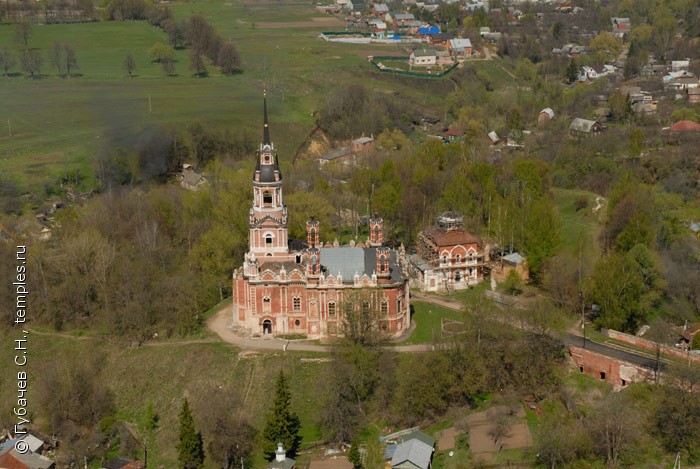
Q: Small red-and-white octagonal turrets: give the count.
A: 4